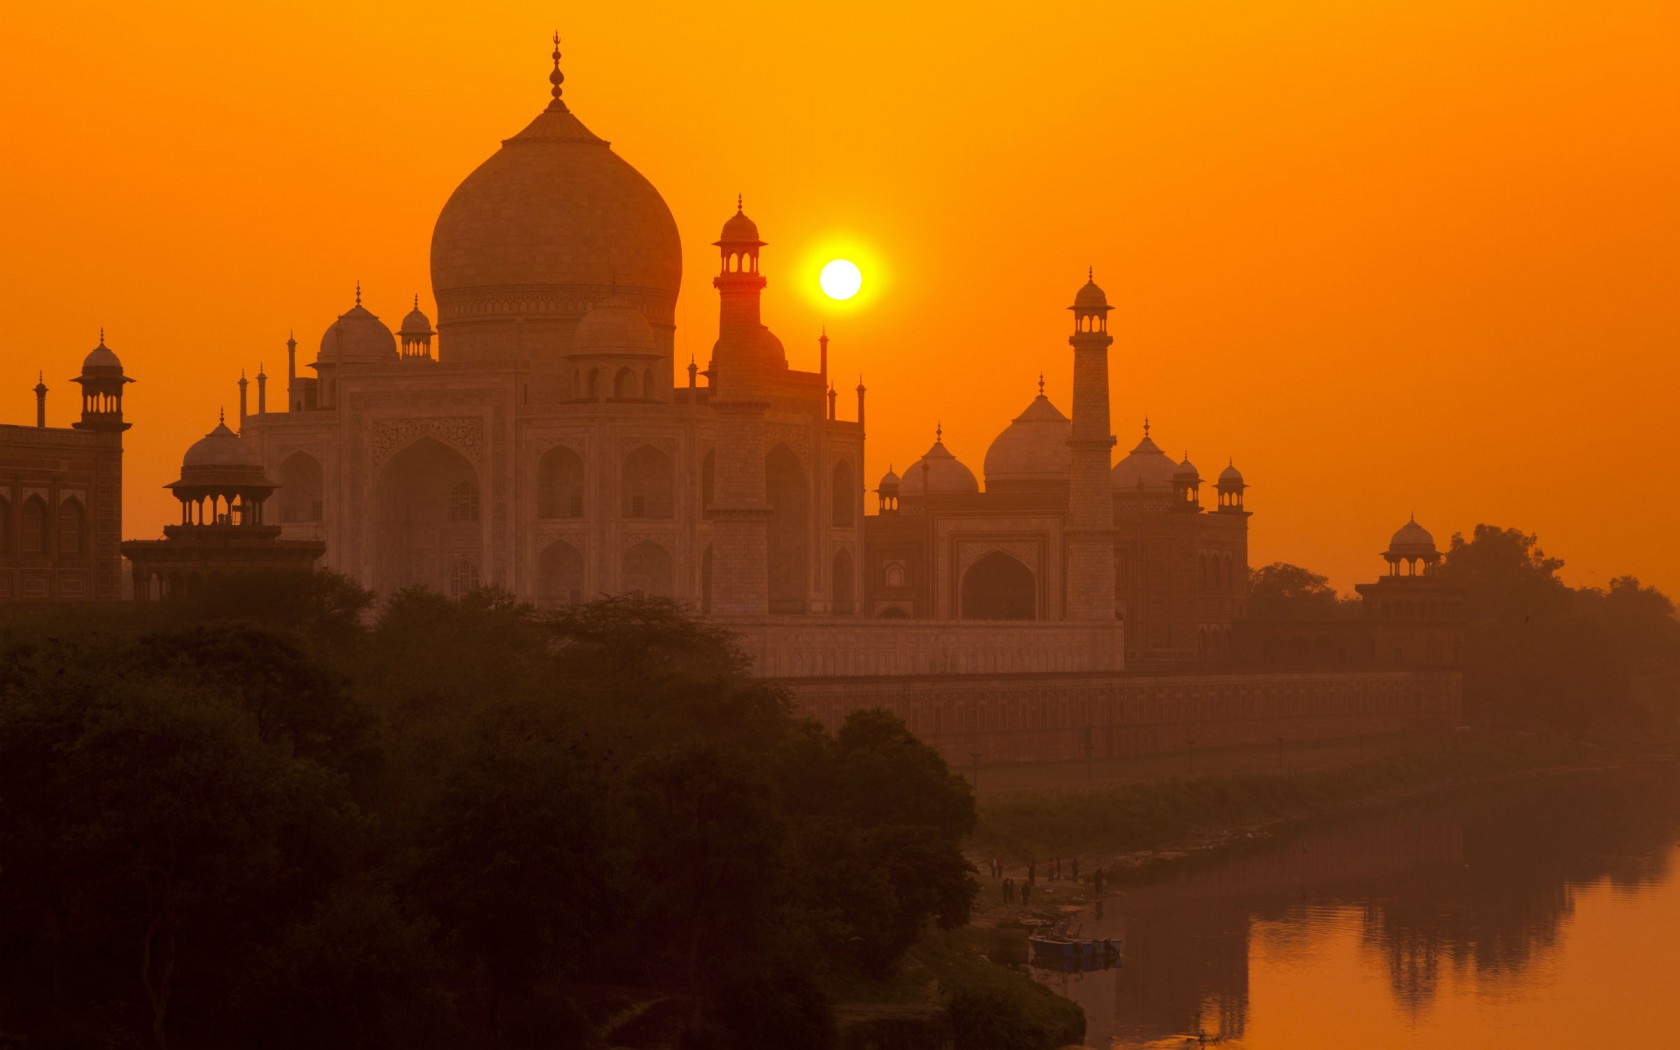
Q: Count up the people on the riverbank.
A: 10